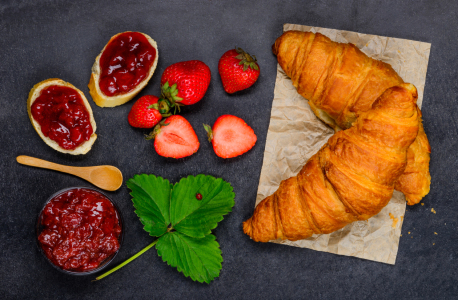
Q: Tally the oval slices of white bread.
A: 2